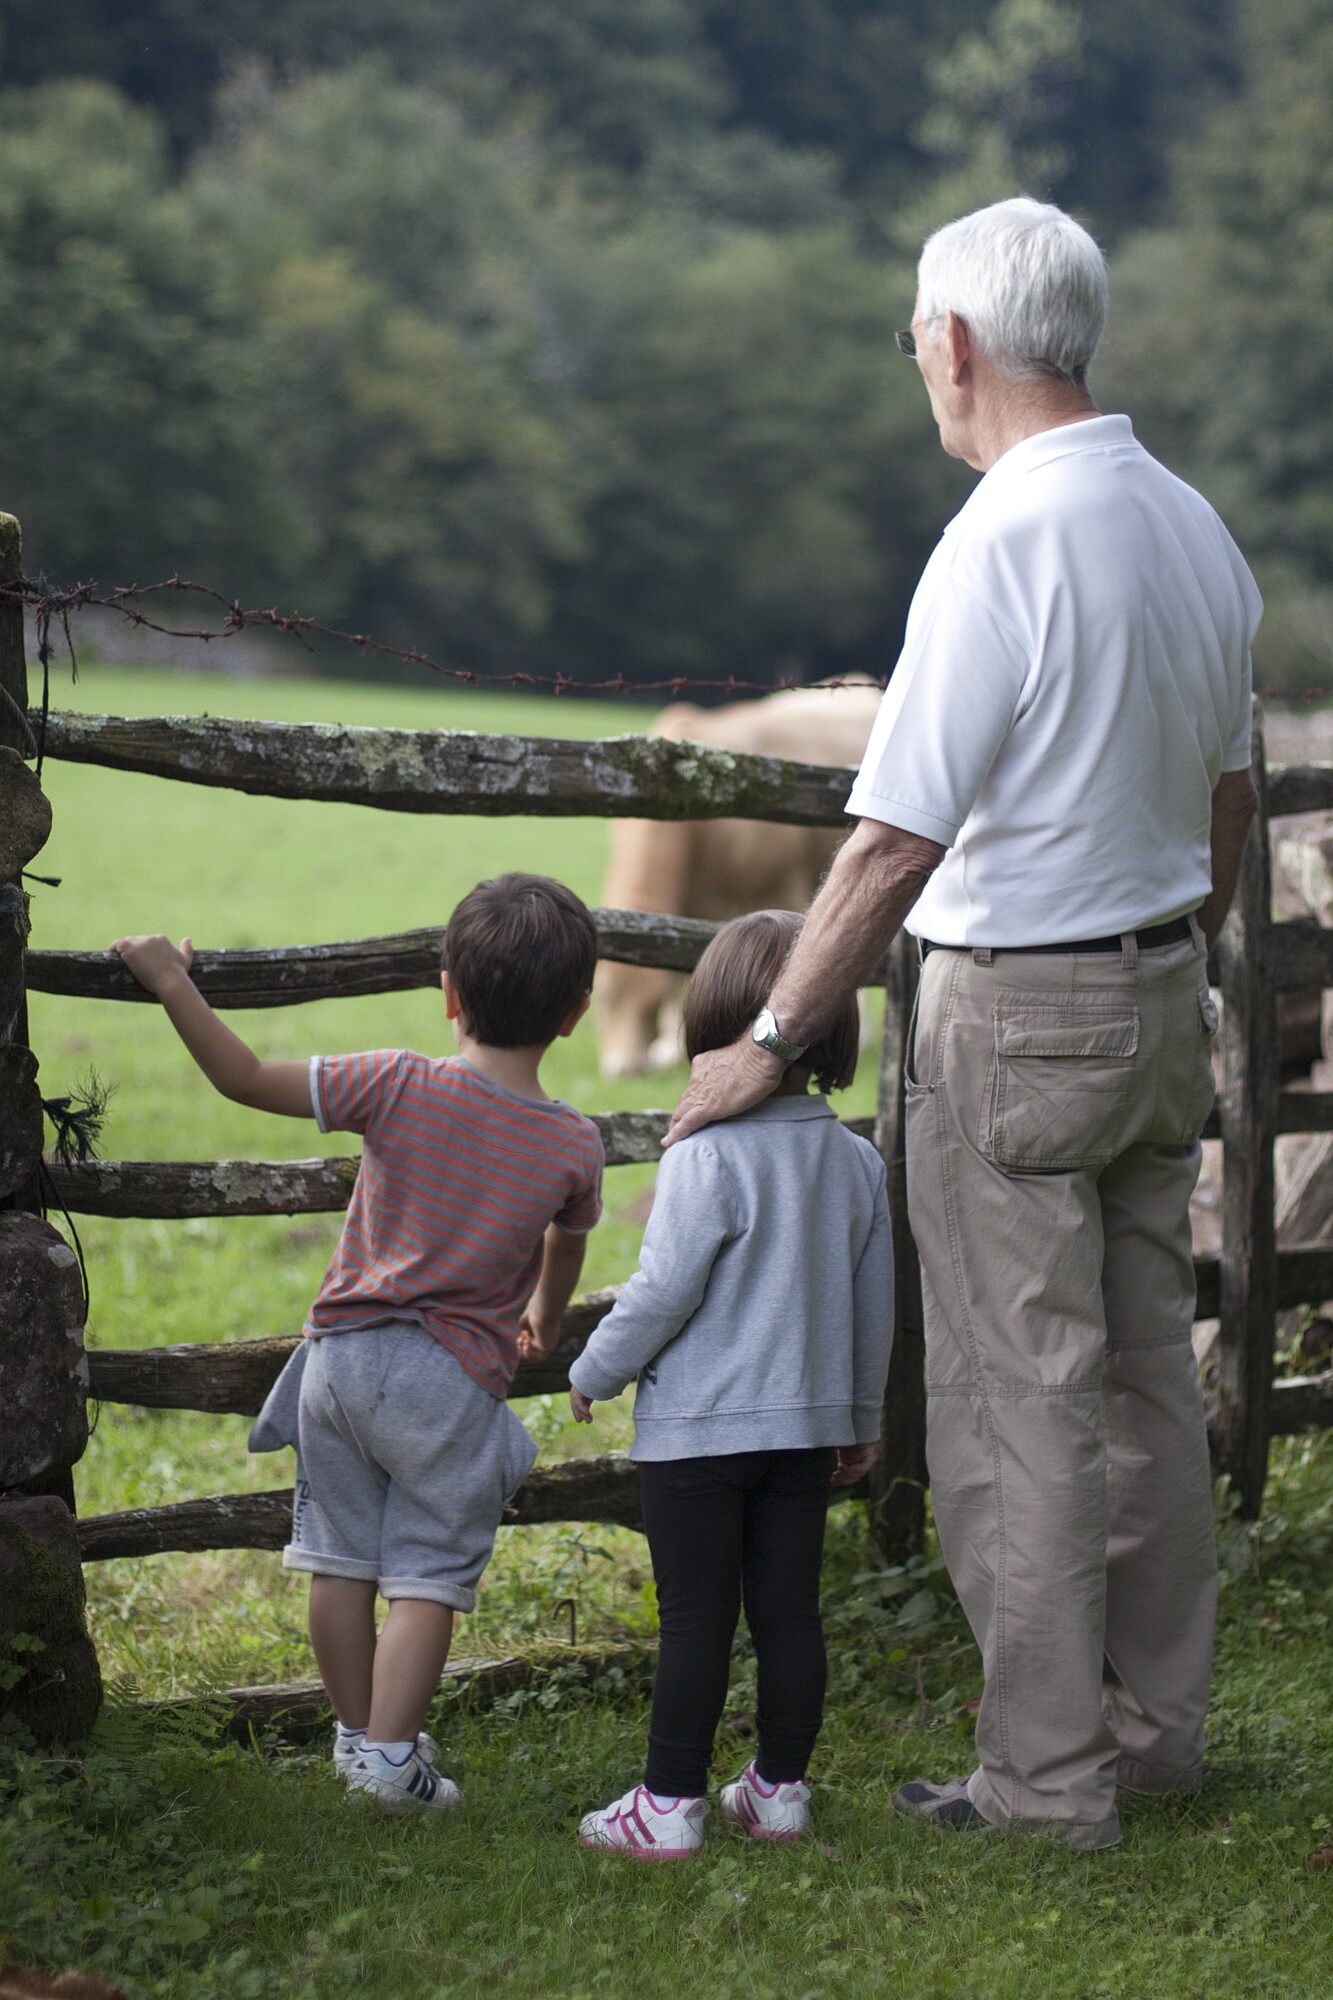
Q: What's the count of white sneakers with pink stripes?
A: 2